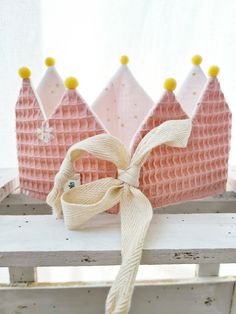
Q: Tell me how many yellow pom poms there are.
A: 7